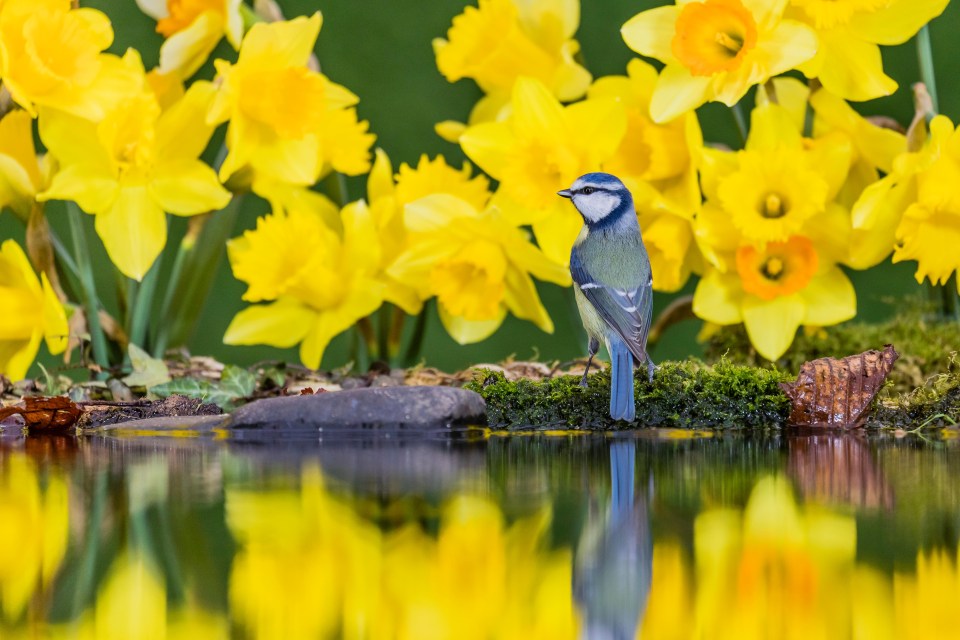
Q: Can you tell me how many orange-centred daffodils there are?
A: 3